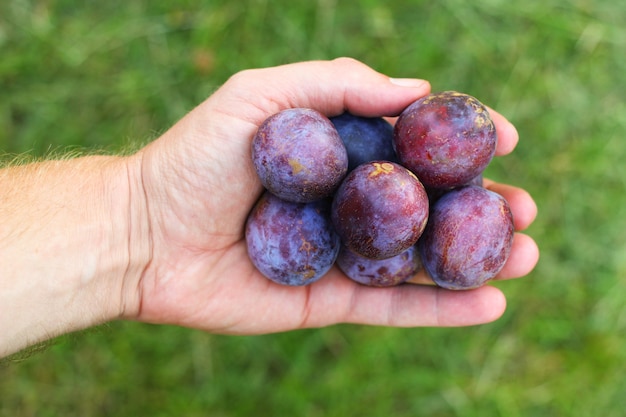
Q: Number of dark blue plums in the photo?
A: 1